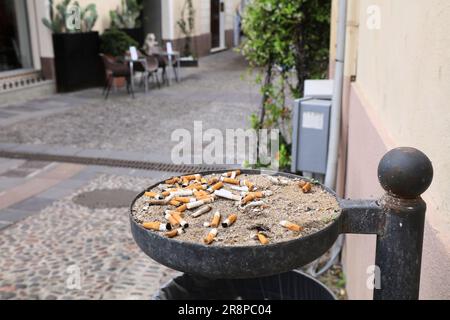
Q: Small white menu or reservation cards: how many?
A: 2